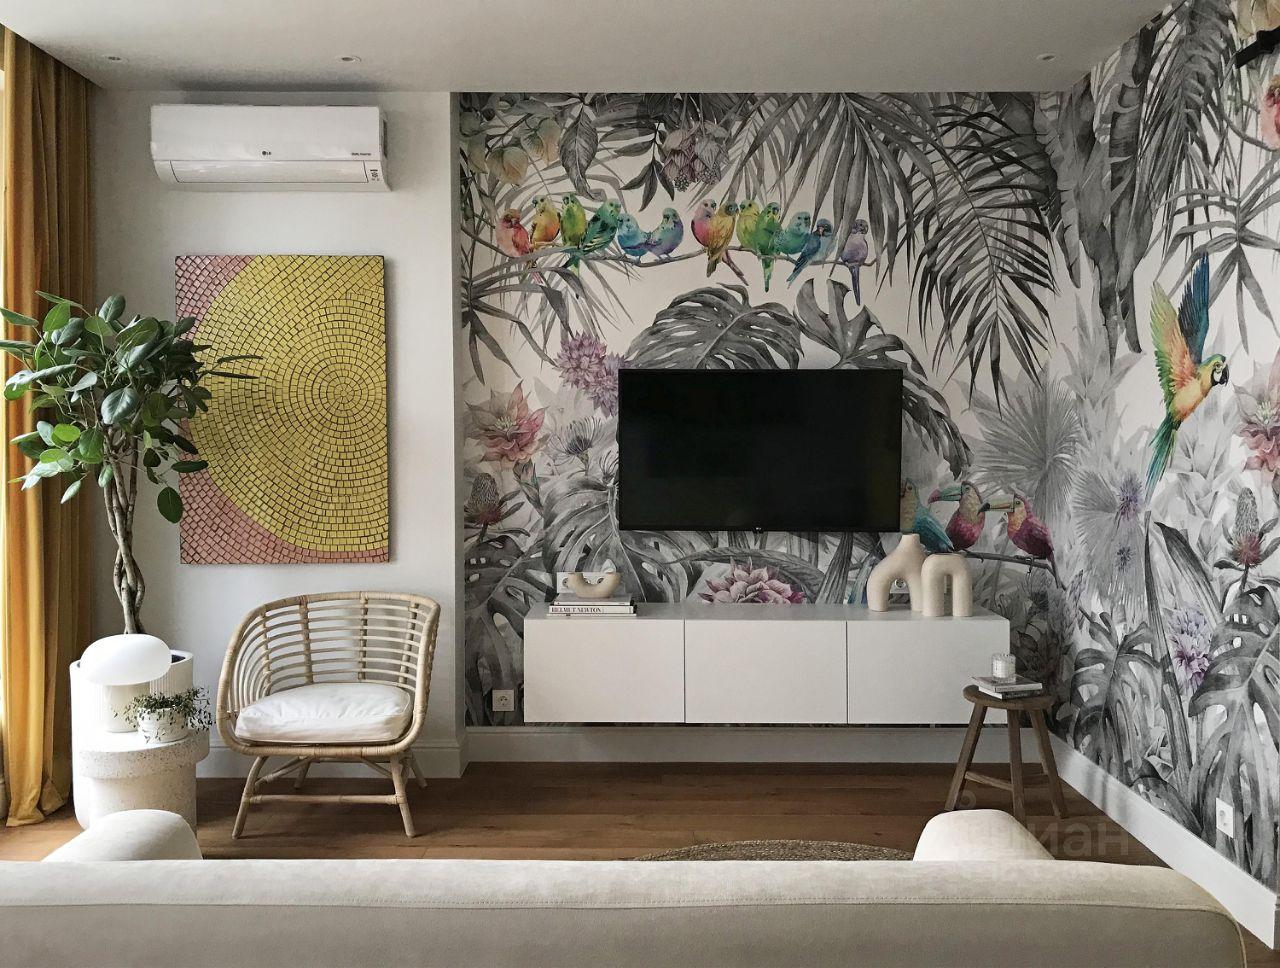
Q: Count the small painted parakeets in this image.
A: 13